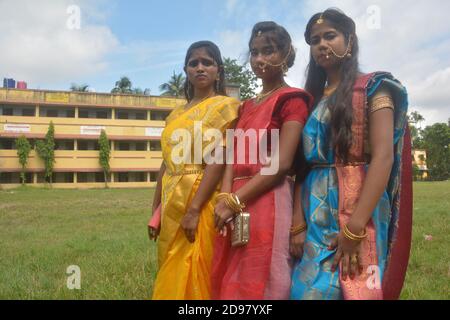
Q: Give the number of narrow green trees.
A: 3